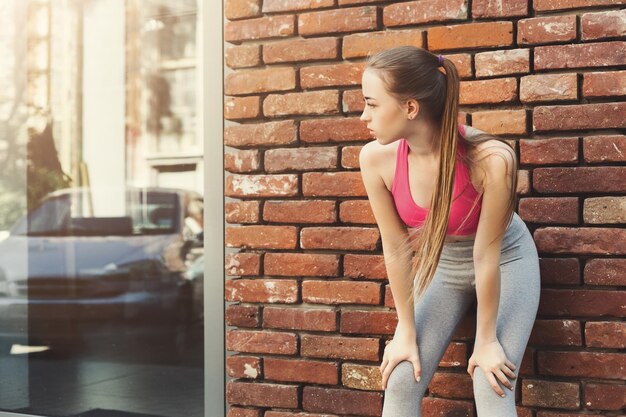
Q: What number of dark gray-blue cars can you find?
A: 1